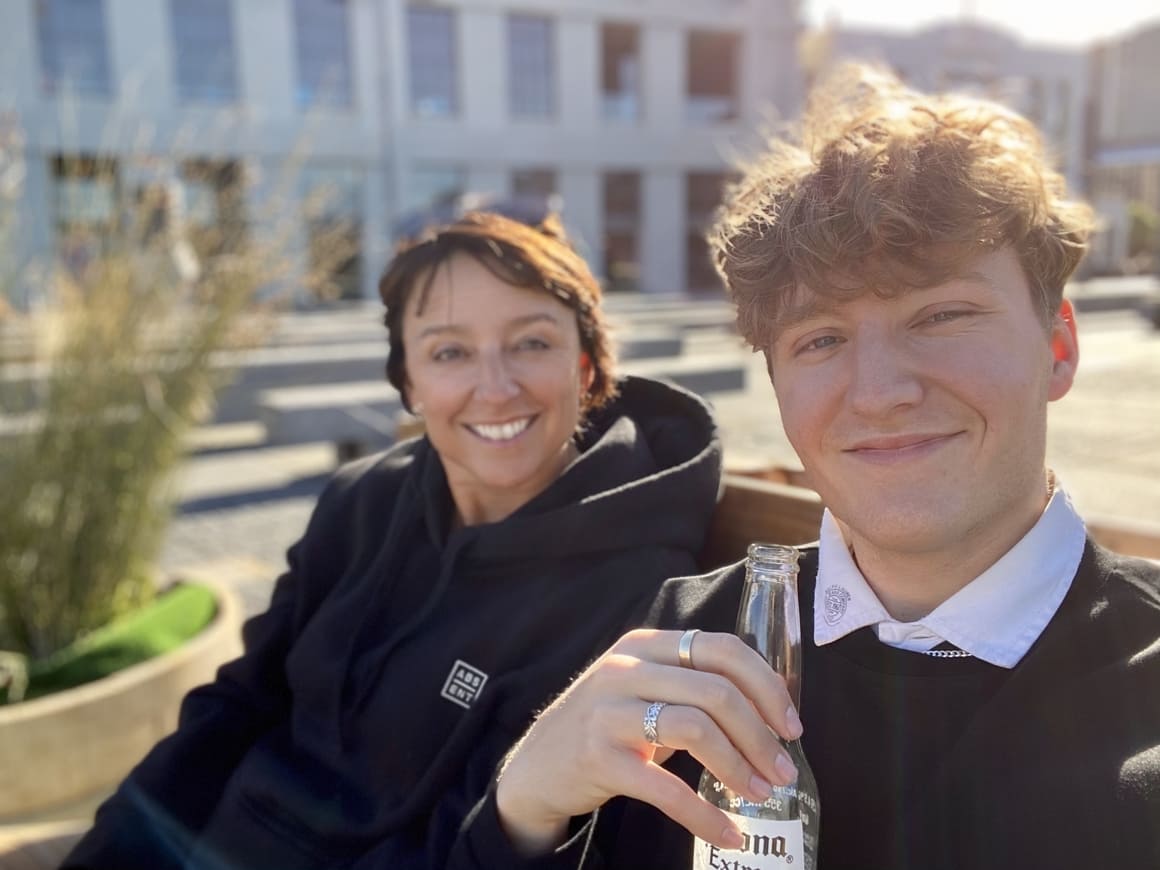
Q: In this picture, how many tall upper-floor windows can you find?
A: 7